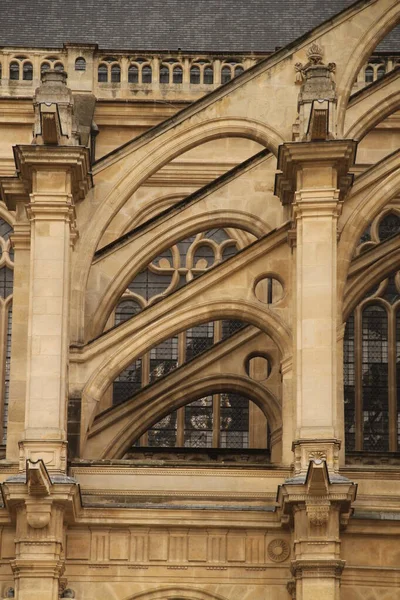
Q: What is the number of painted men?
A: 0